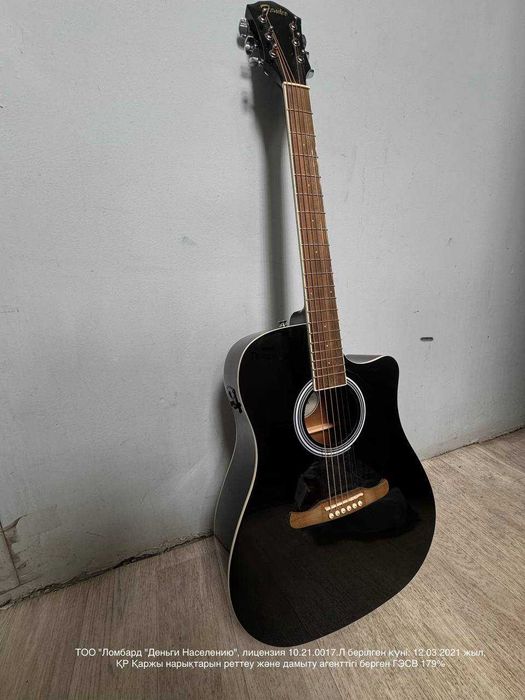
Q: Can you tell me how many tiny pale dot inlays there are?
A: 9